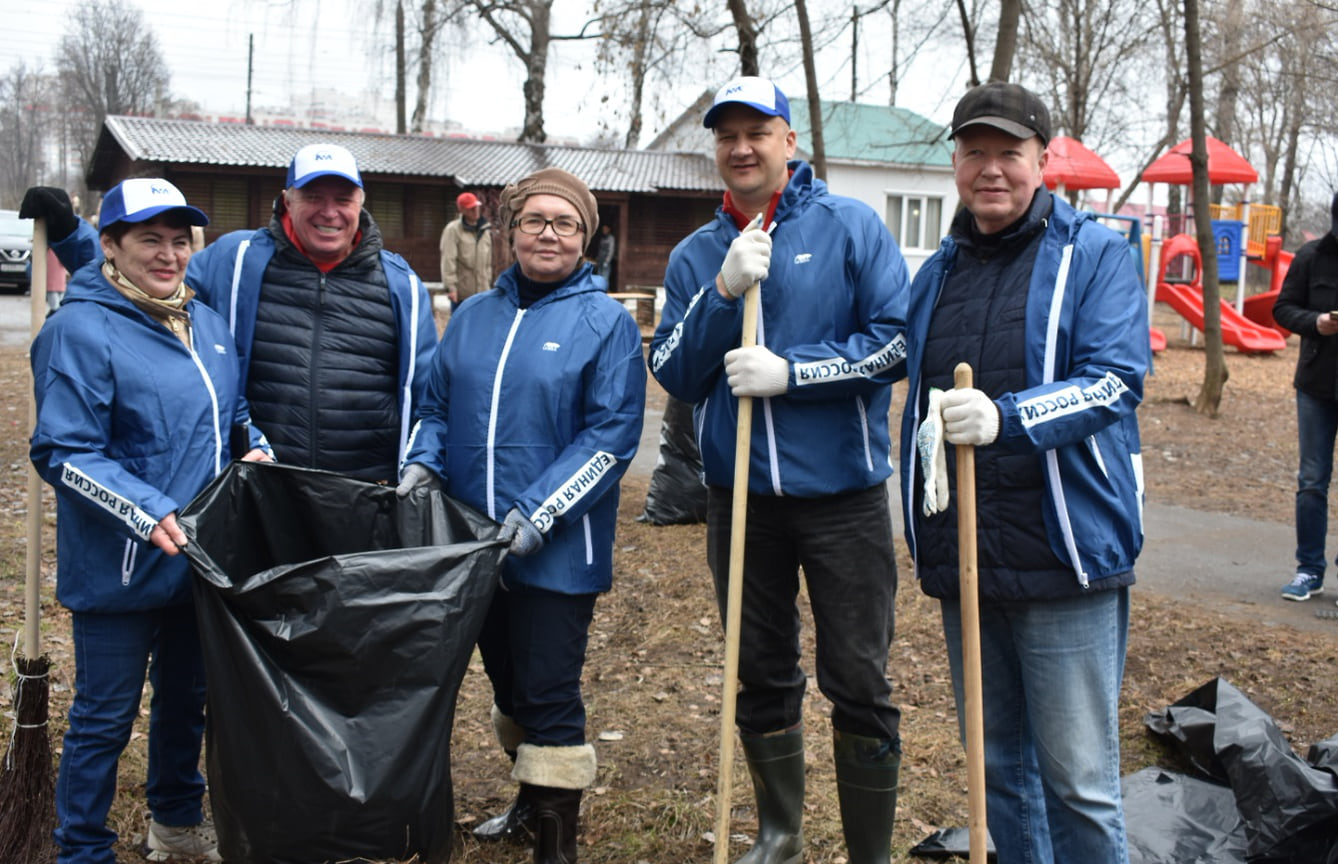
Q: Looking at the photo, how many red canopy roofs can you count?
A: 2